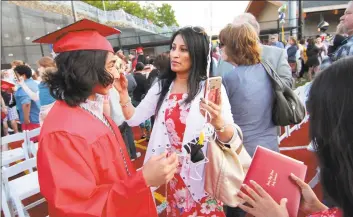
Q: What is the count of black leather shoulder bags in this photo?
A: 1